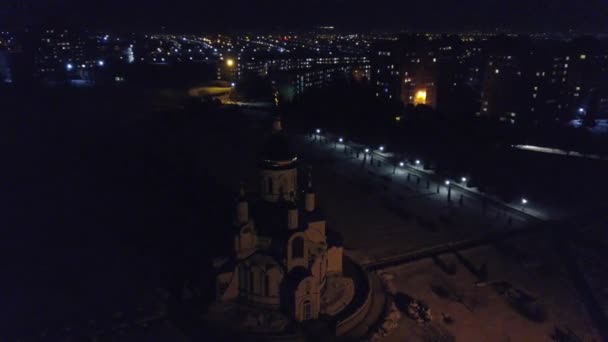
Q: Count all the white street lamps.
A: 9